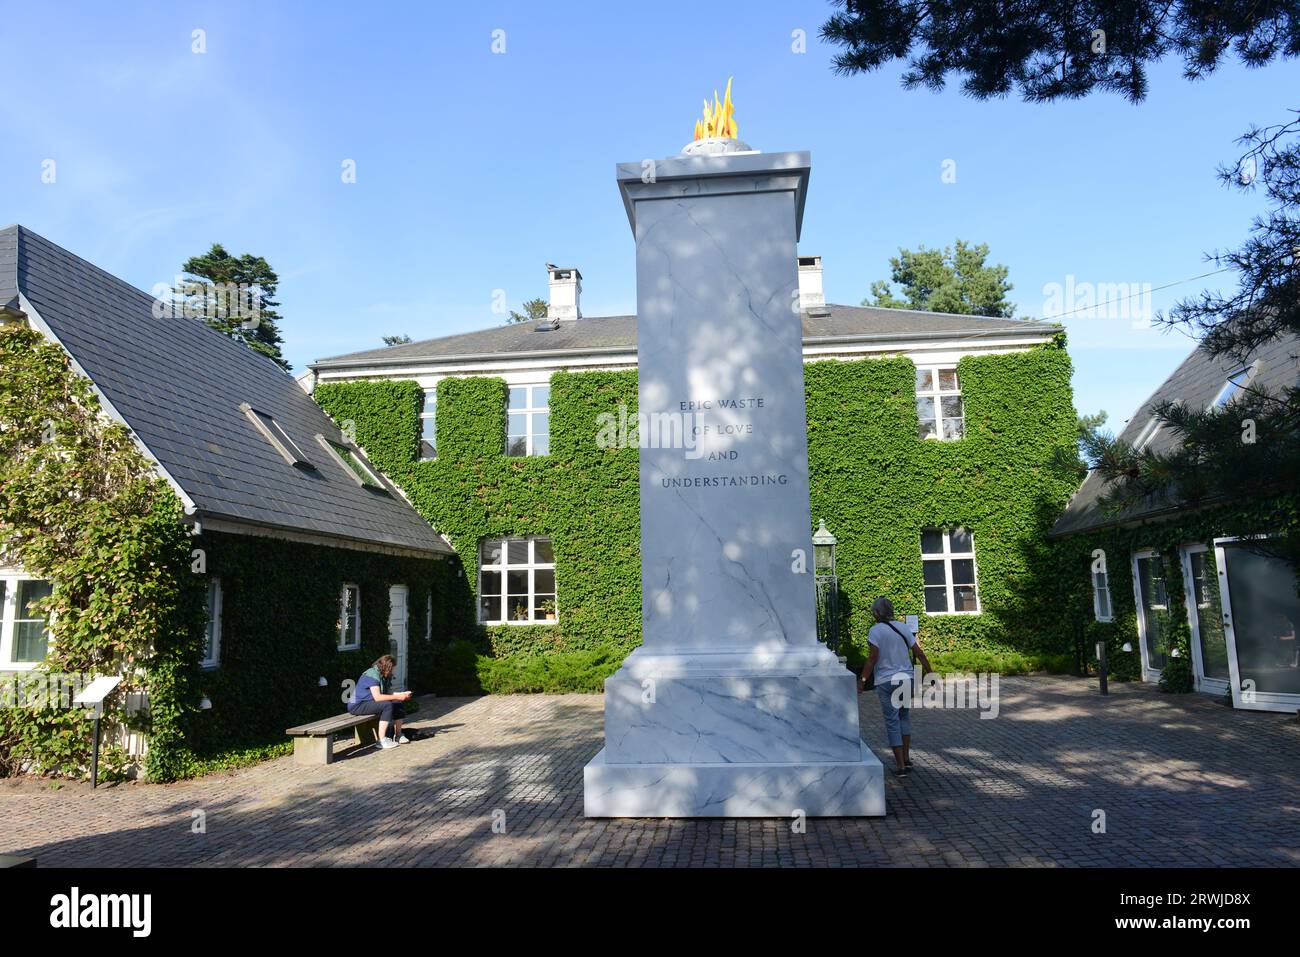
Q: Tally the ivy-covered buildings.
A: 3